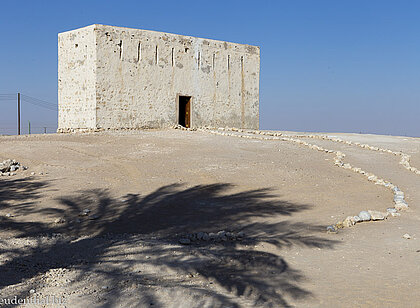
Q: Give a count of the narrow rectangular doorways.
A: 1